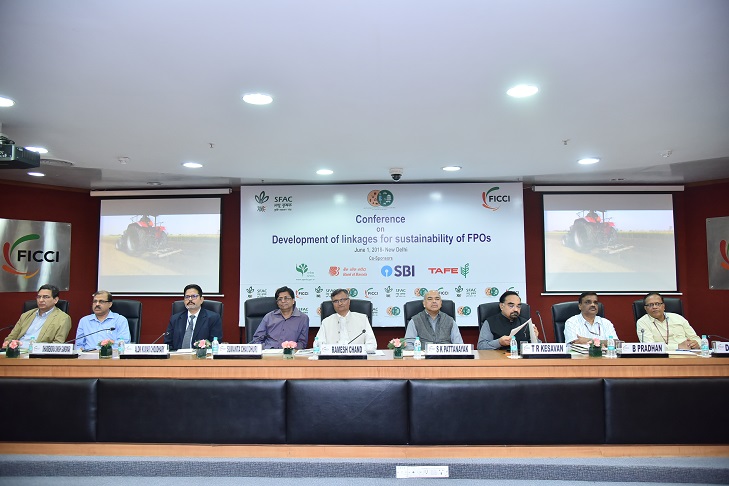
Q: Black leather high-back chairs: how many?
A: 9